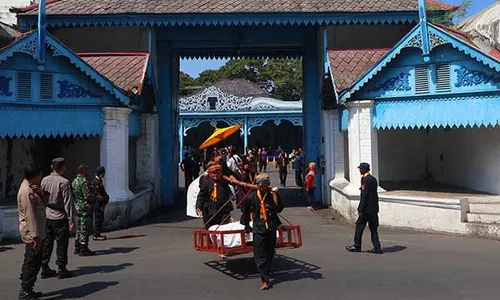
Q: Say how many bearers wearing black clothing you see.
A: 2